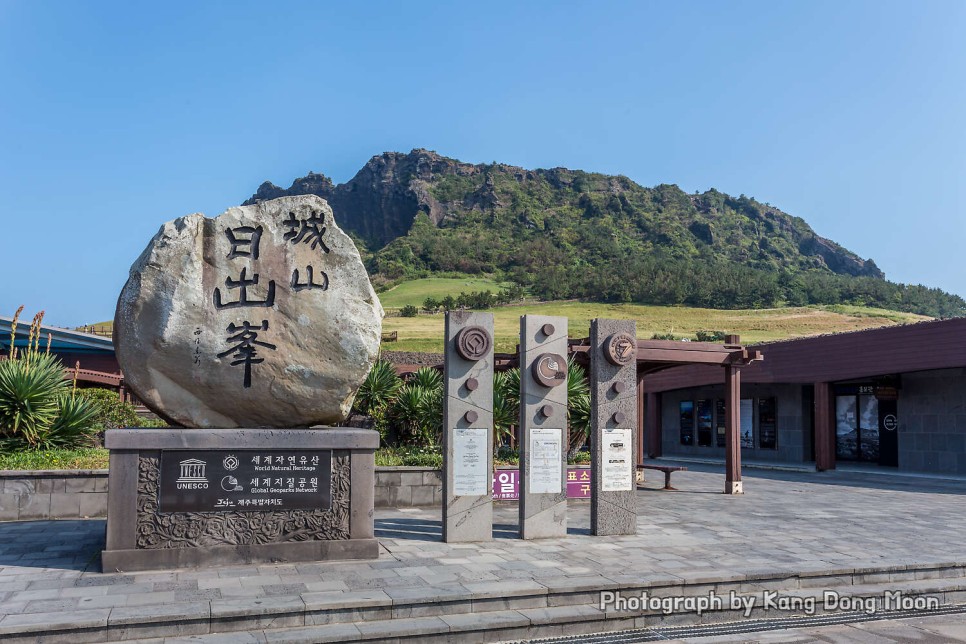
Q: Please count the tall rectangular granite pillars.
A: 3